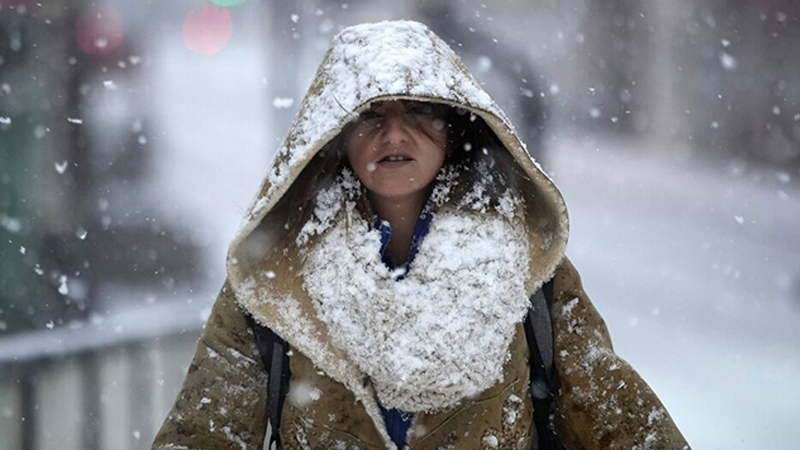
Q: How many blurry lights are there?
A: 3